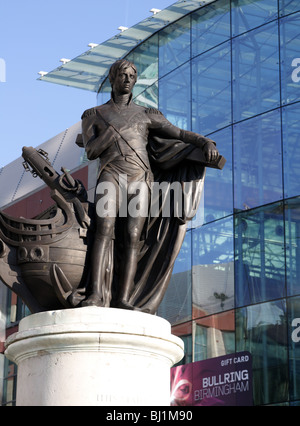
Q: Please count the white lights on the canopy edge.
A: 5